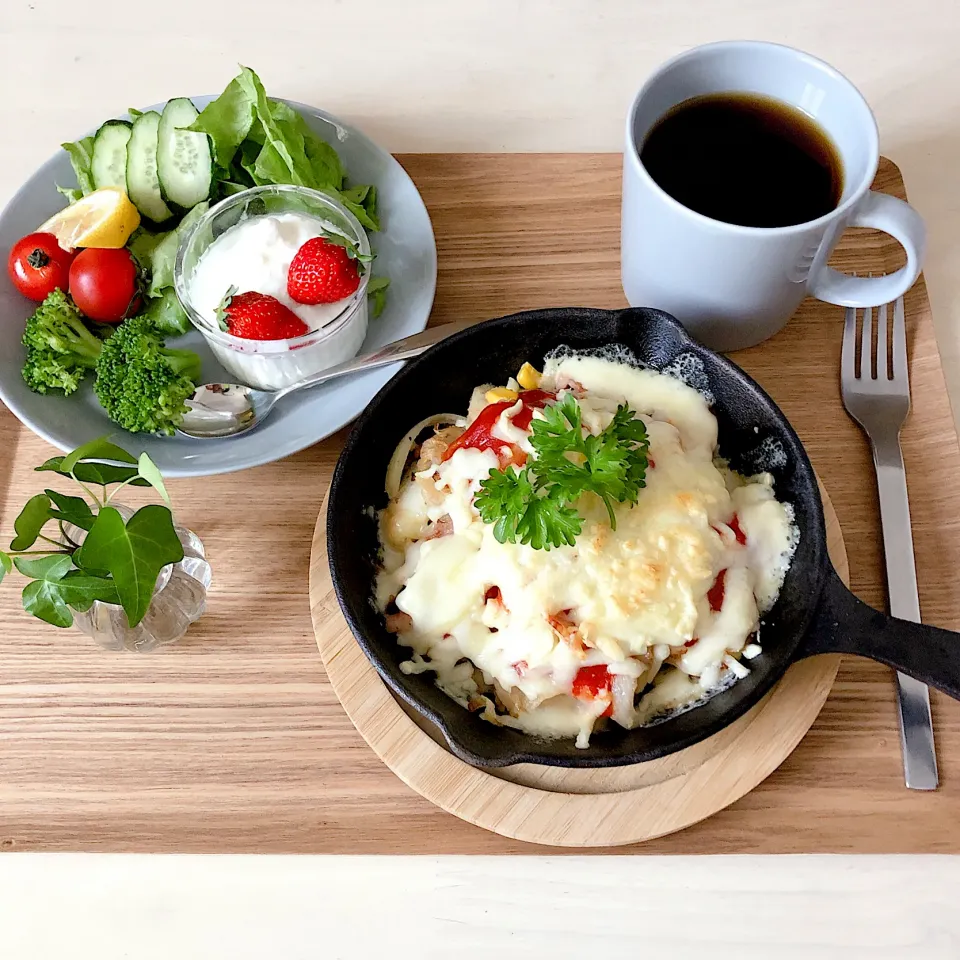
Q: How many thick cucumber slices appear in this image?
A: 3